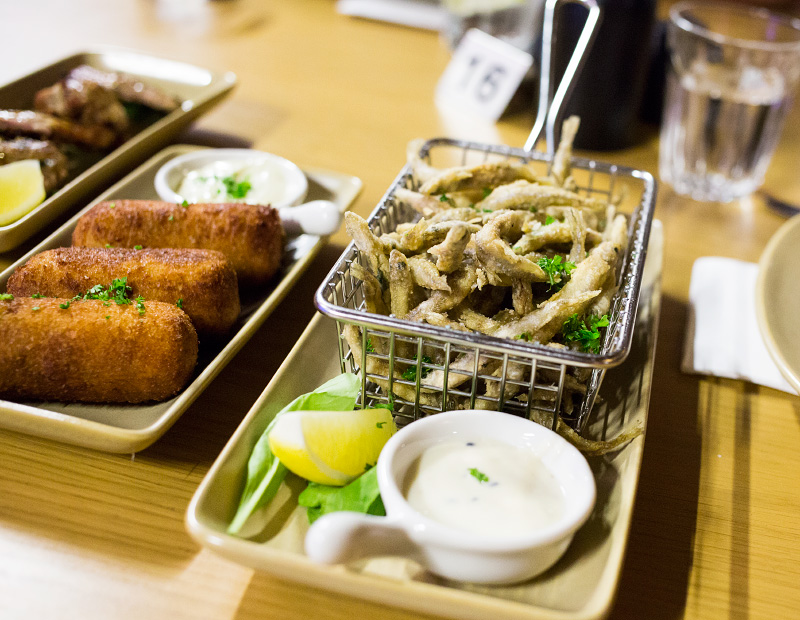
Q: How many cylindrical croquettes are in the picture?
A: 3